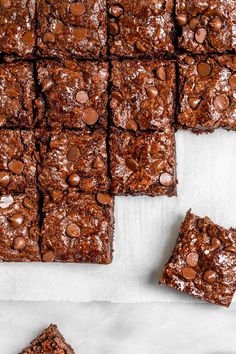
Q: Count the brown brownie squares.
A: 15